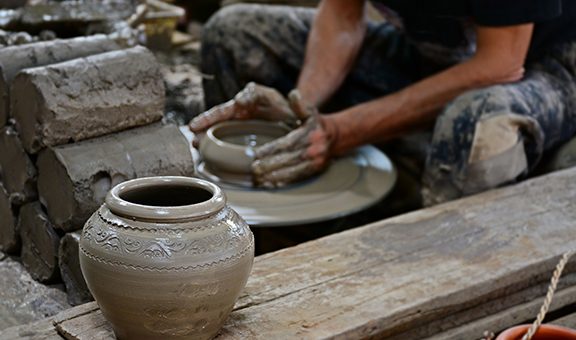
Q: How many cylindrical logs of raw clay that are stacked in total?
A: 7